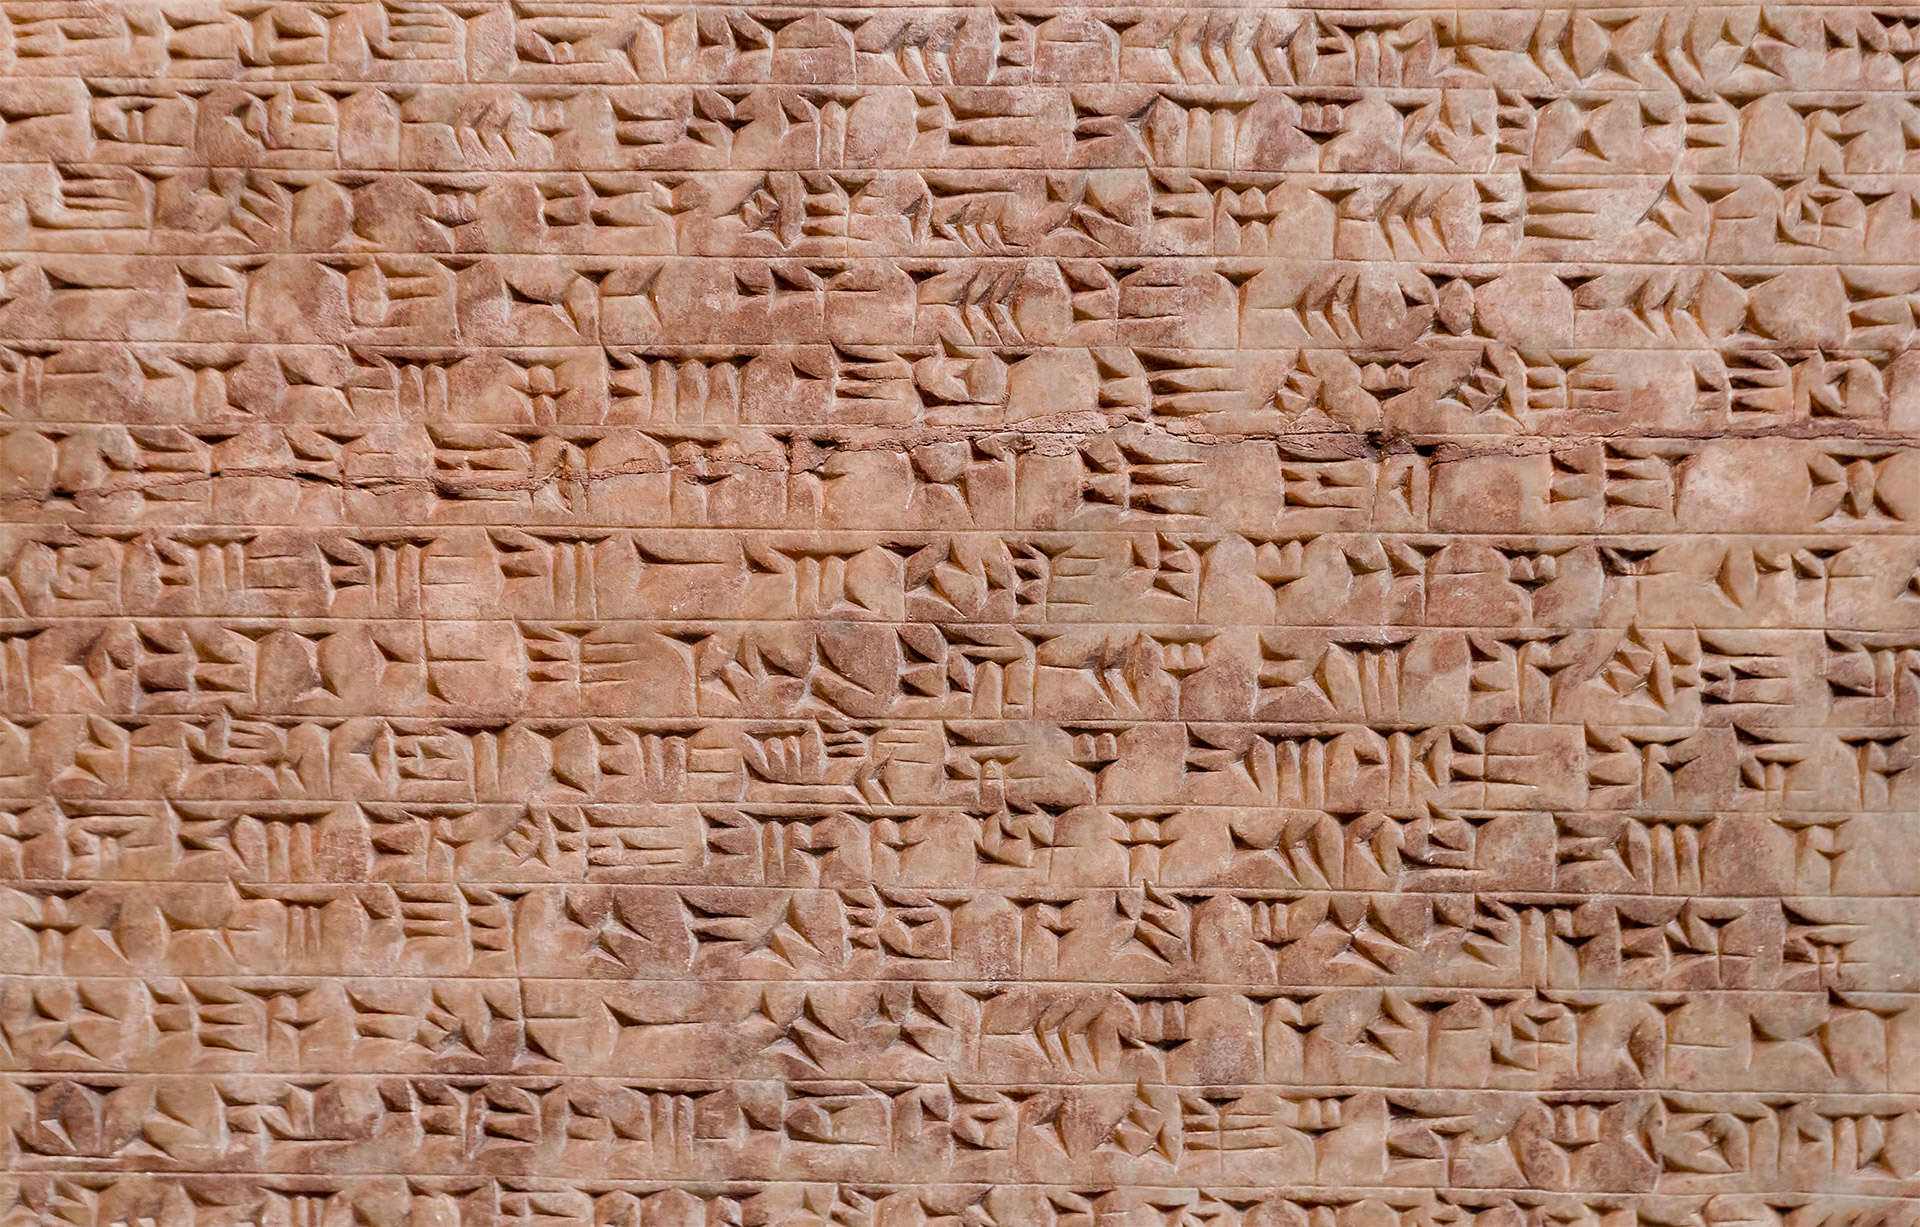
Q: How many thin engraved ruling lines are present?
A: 14